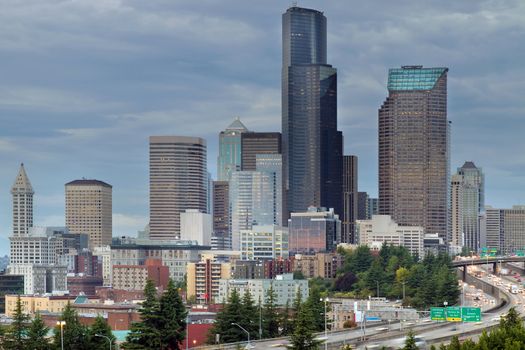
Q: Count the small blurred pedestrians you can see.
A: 0